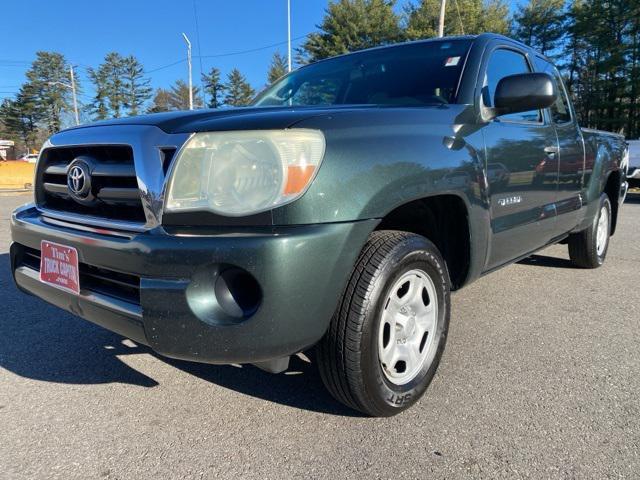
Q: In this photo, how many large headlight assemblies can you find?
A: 1